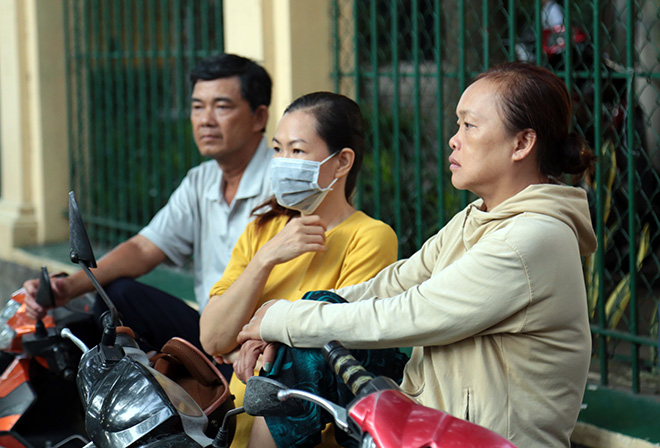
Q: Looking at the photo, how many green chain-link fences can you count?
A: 2